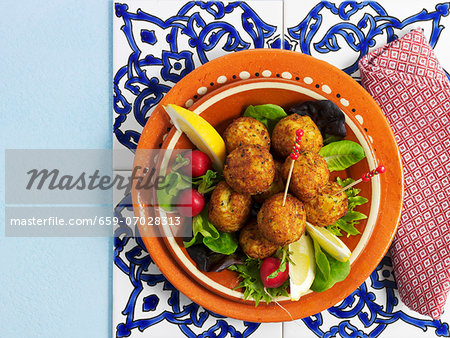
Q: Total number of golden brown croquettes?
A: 9